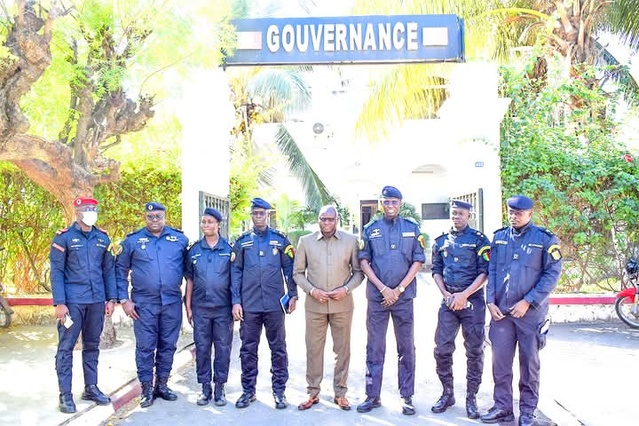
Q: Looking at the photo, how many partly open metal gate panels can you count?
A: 2